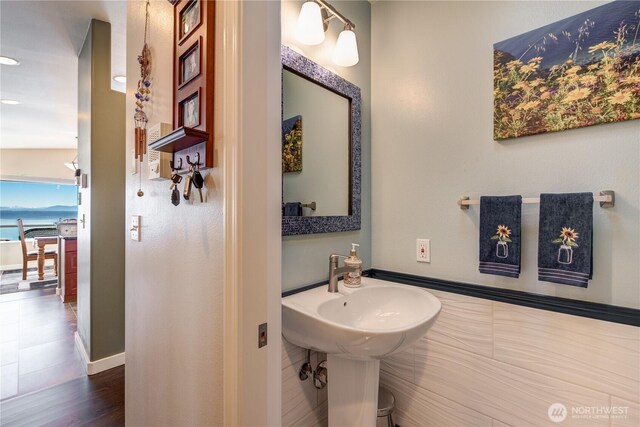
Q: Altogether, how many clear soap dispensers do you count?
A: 0